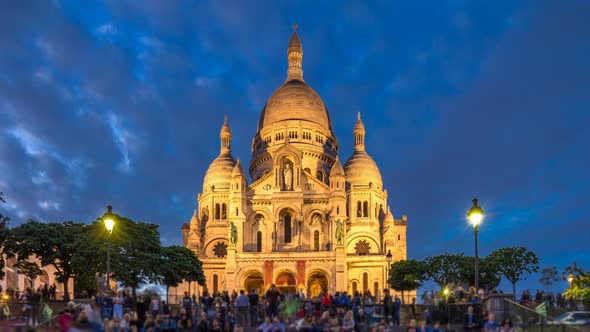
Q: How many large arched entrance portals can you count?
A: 3